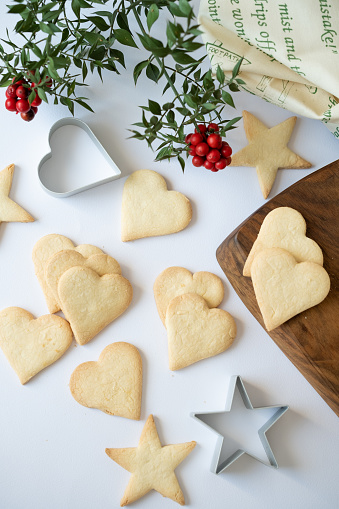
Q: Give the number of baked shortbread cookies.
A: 13